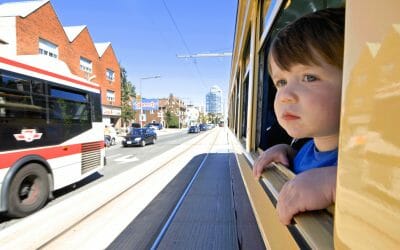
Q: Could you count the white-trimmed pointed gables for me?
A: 3